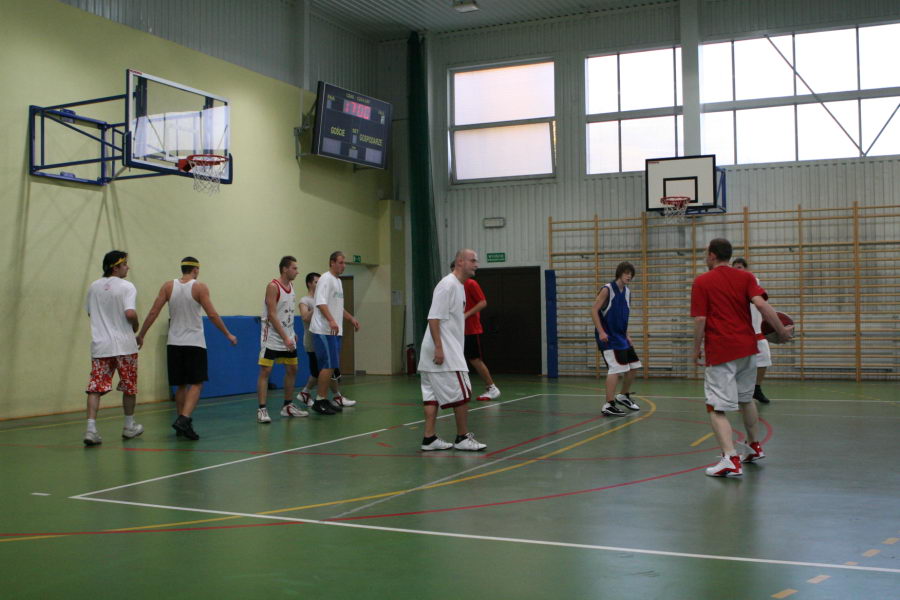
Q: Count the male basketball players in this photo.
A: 10